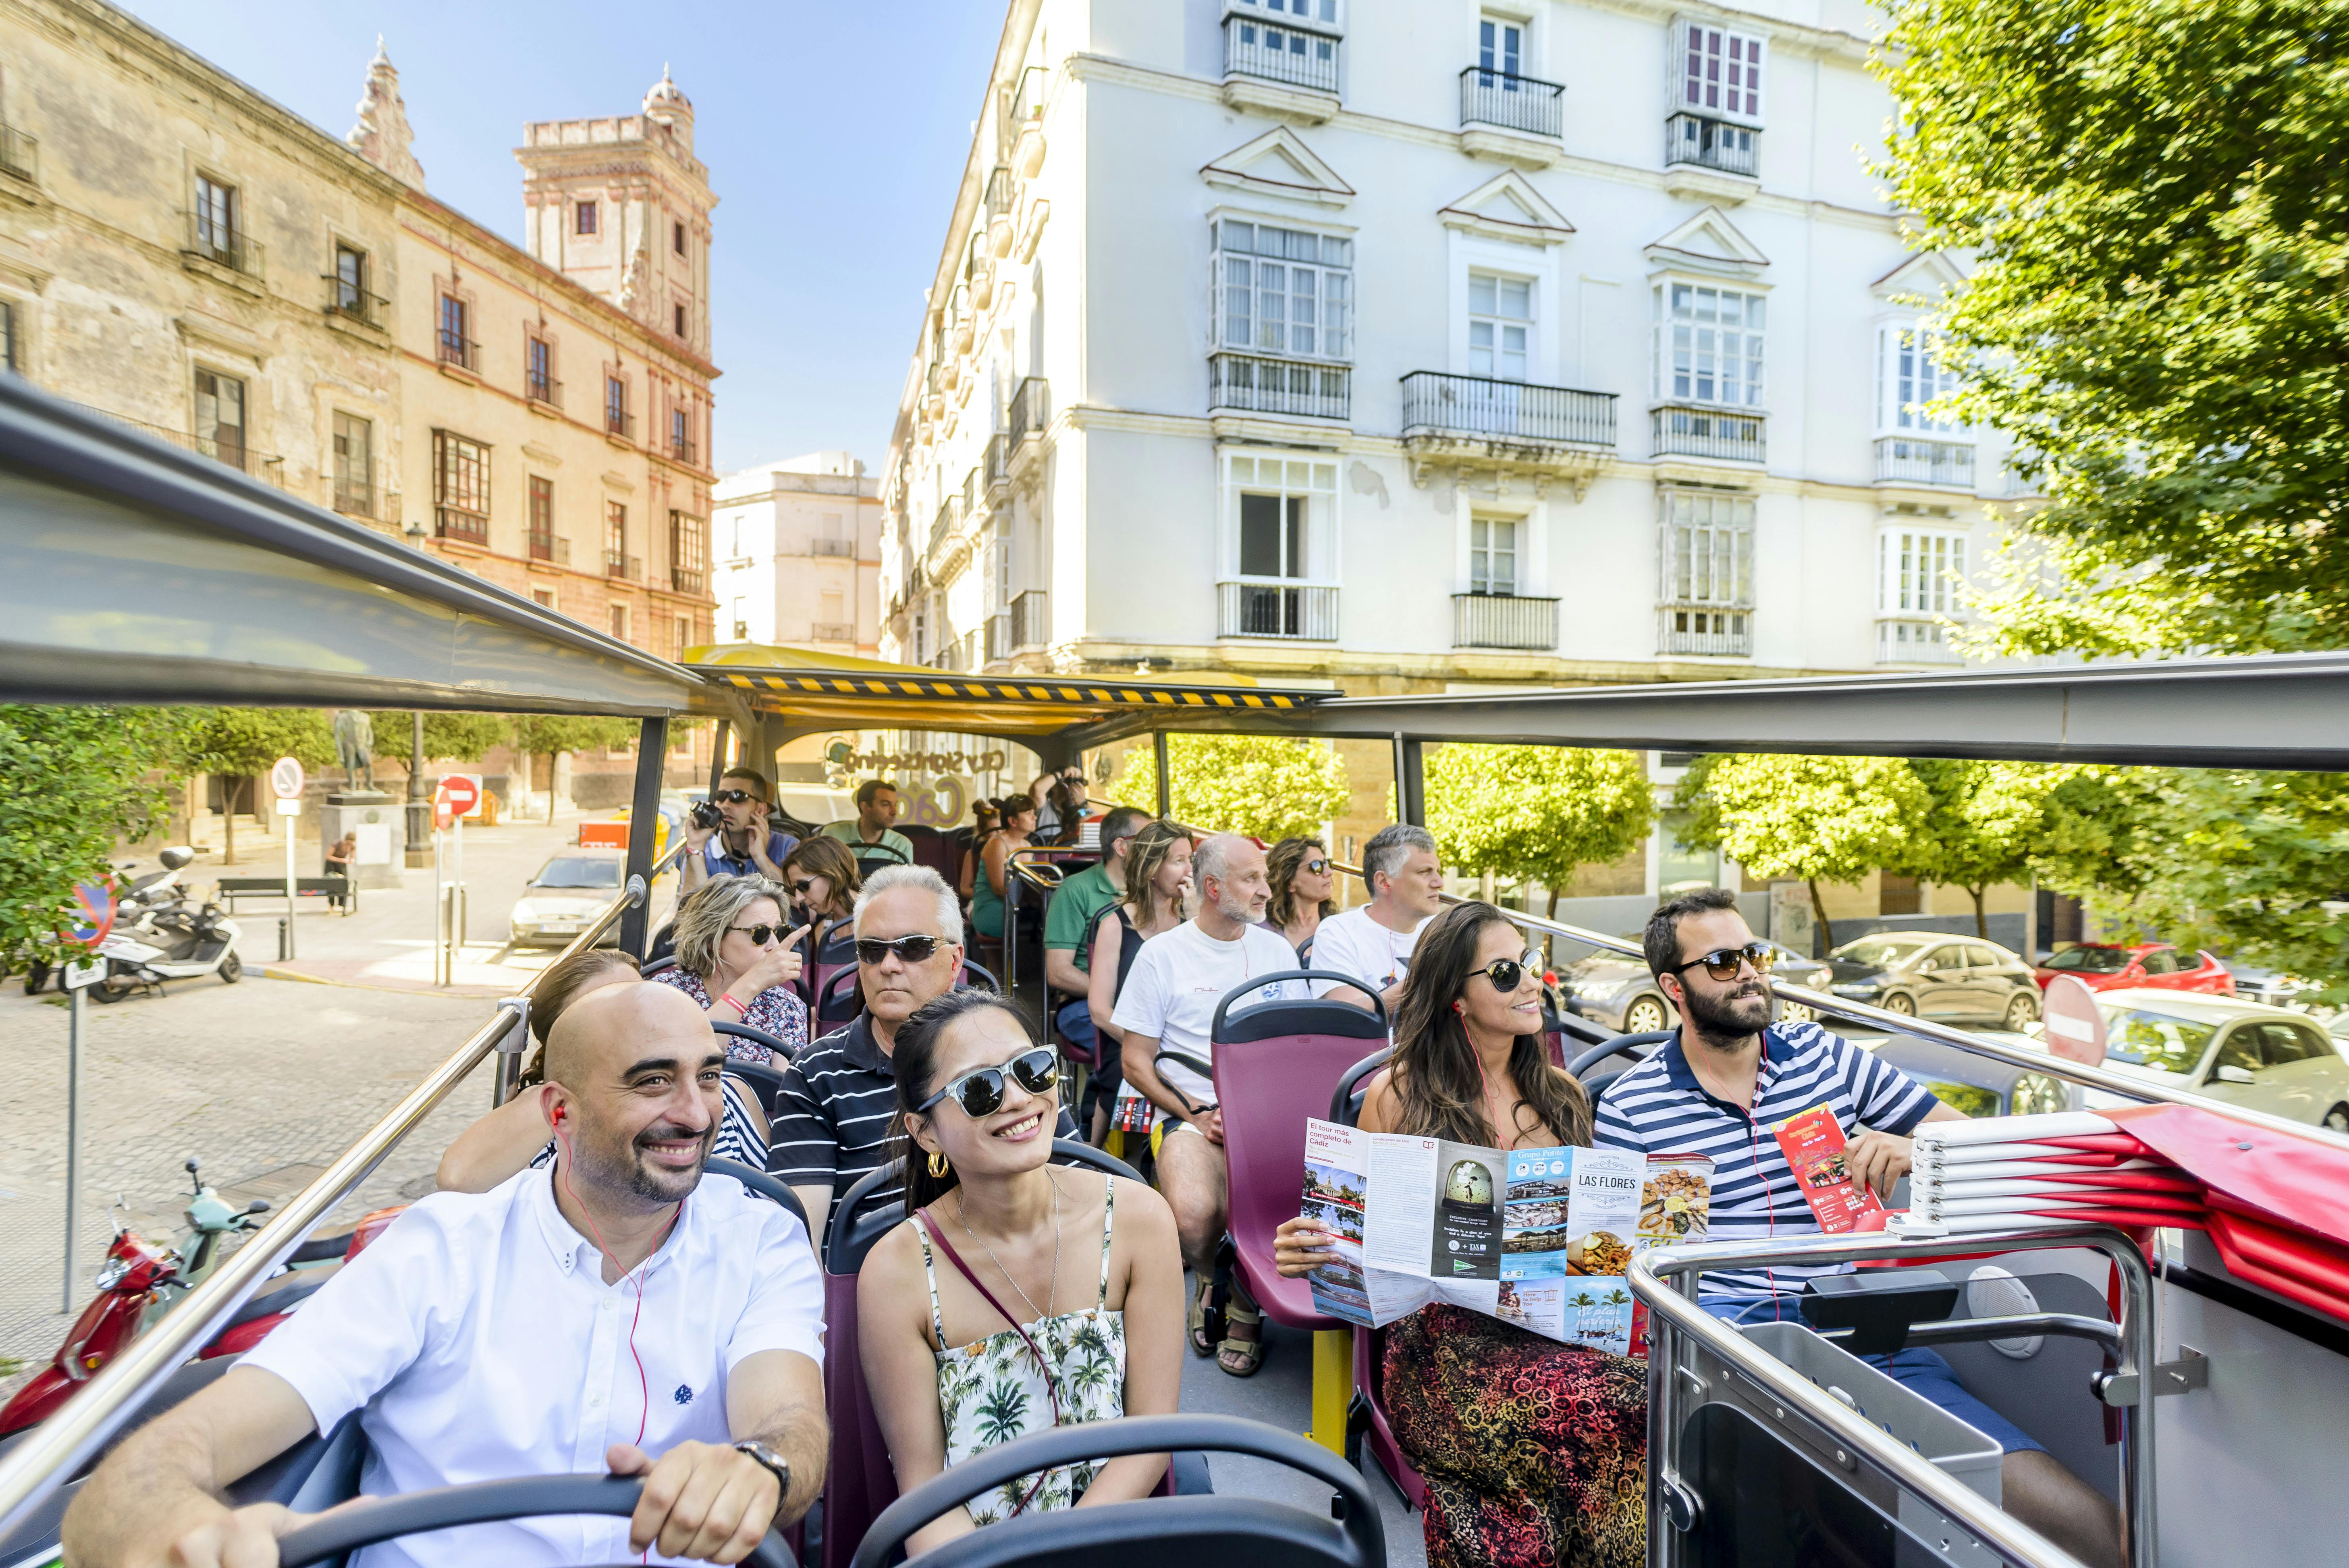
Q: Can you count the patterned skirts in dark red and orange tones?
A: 1